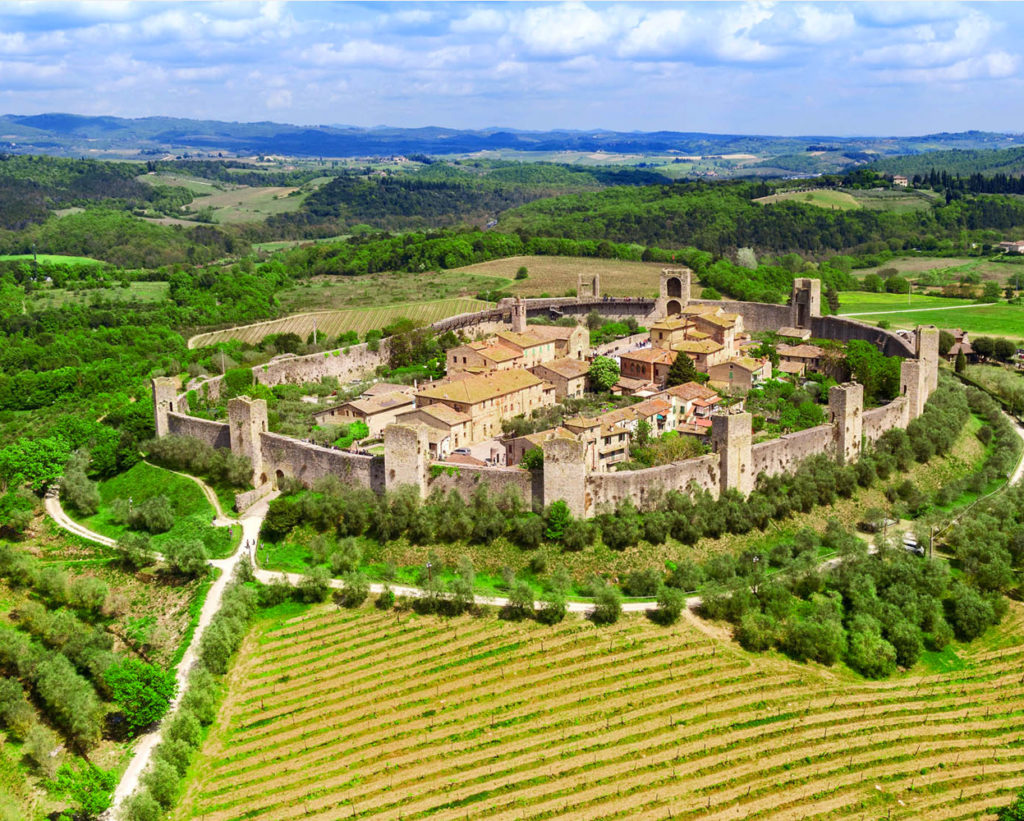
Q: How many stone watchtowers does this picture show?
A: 11